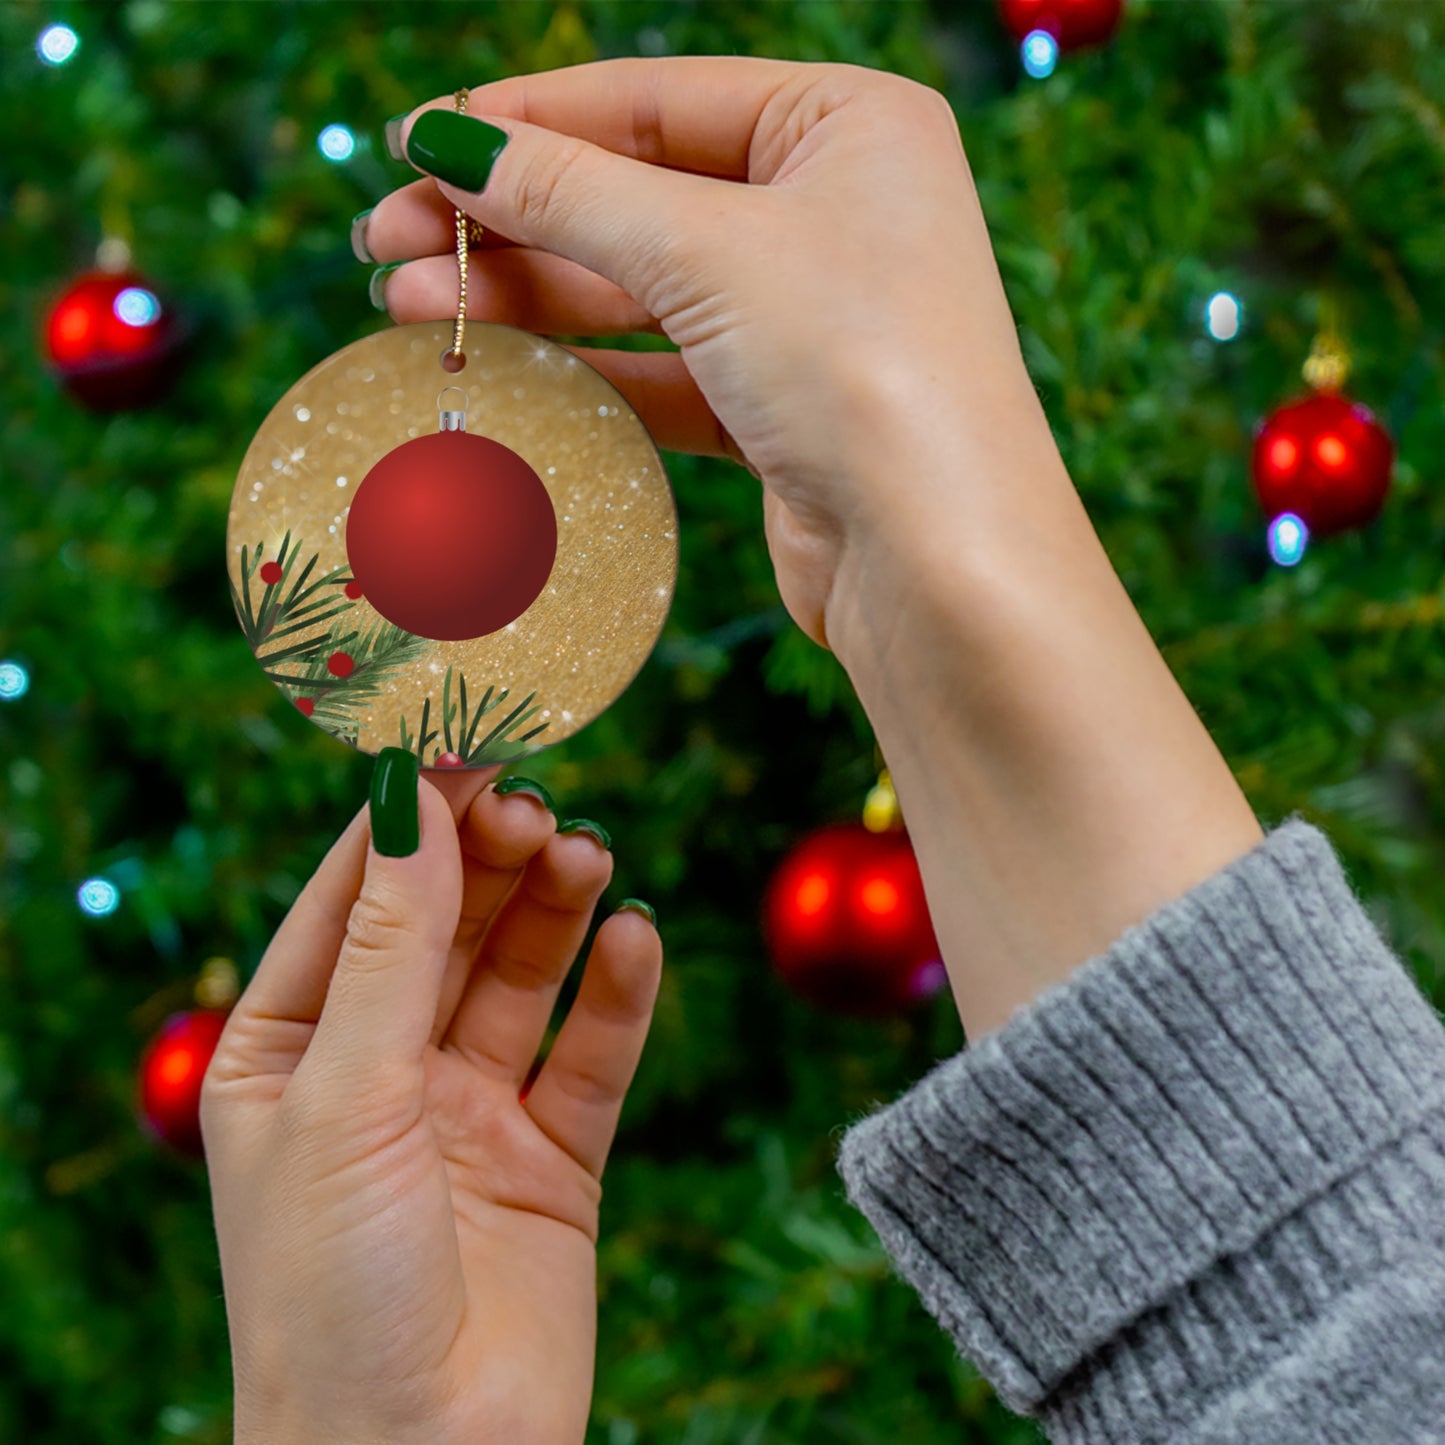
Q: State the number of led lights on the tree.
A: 8